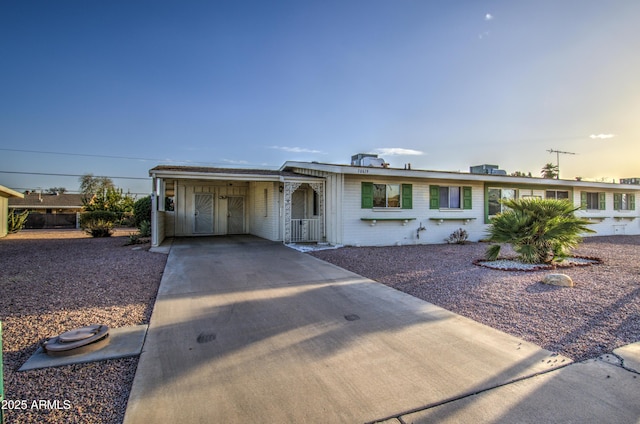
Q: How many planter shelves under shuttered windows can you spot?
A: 4